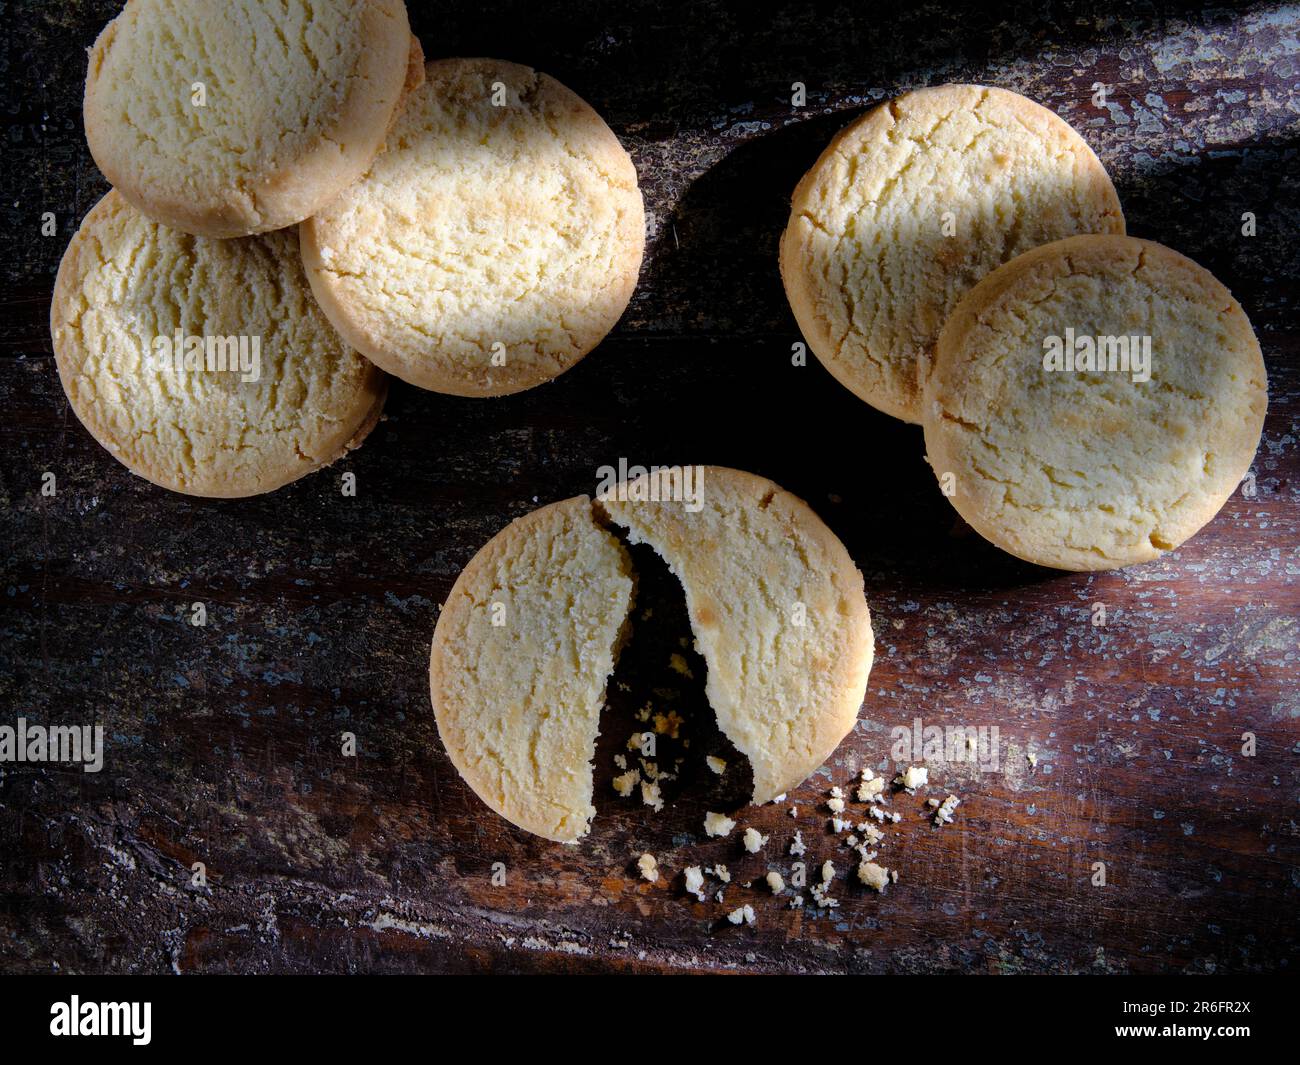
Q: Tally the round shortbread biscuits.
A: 6